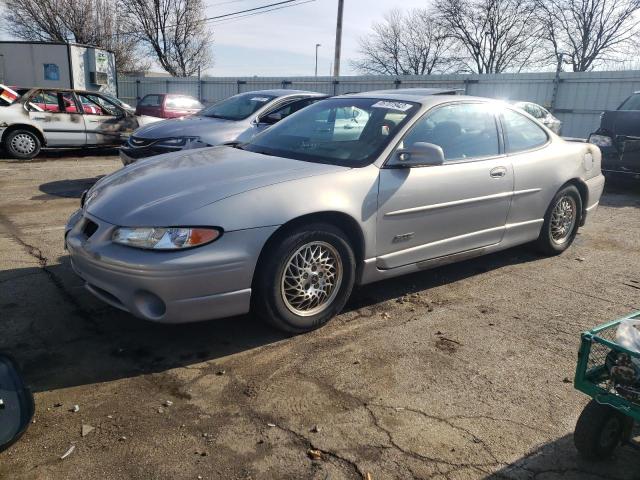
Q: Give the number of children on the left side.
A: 0